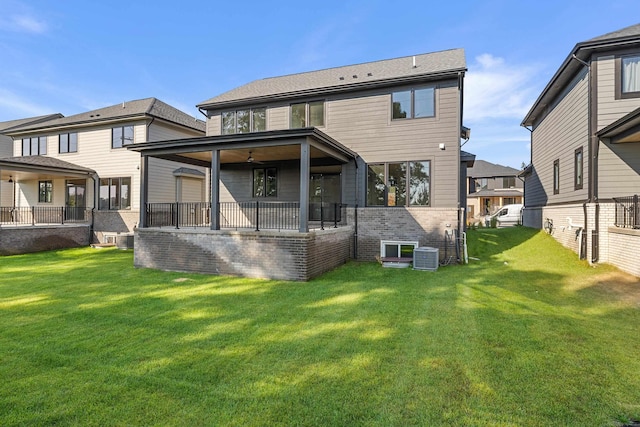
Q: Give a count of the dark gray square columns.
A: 3